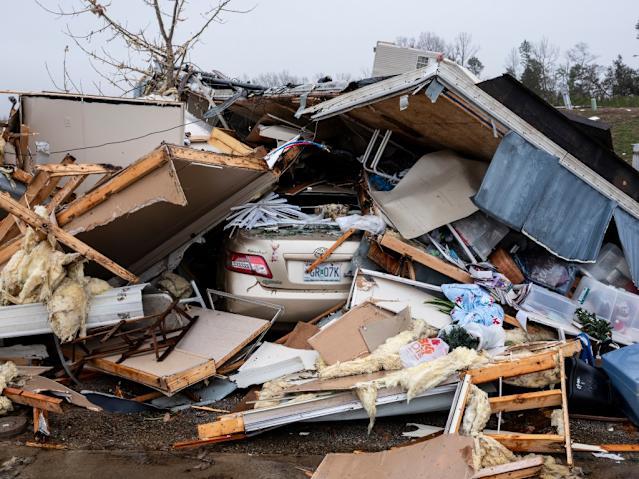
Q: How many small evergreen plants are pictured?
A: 2